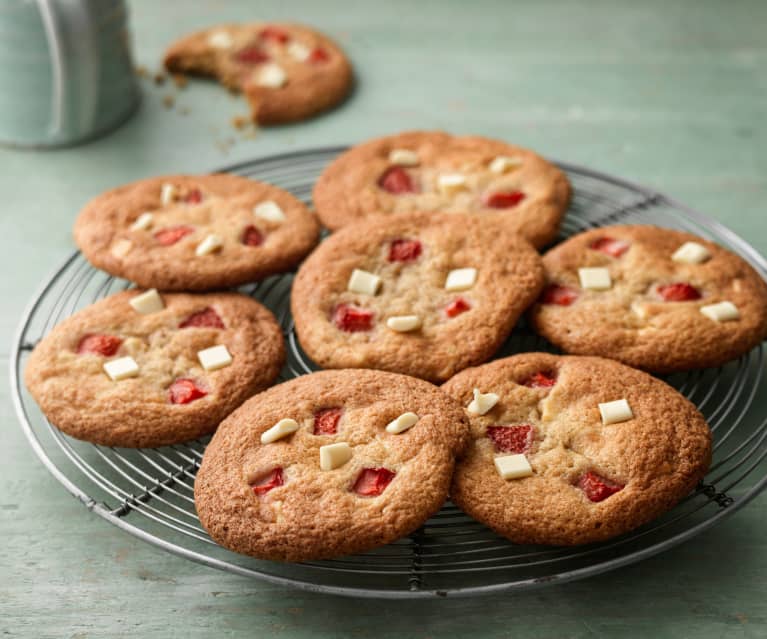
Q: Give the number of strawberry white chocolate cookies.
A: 8